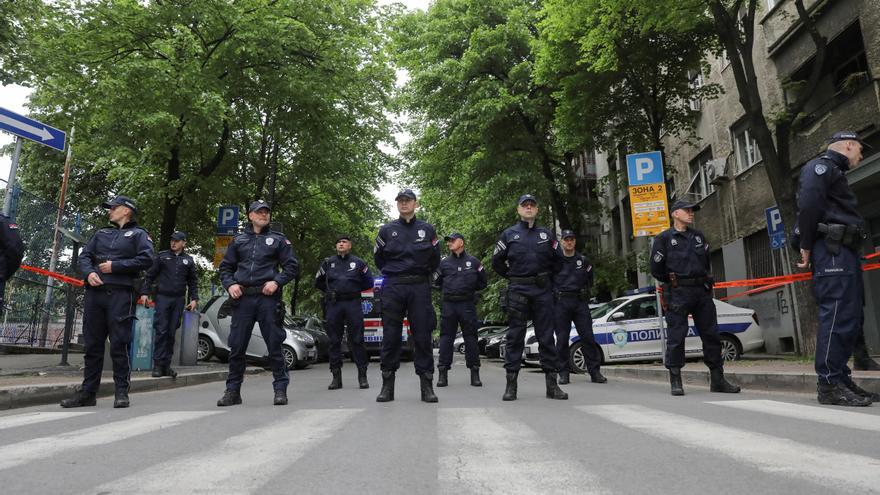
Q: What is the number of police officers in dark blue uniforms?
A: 11